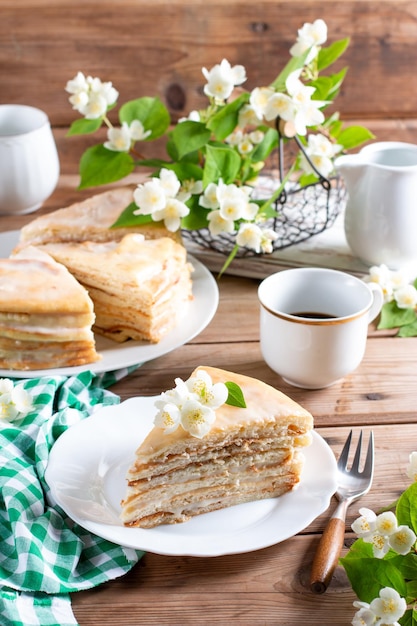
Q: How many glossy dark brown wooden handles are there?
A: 1